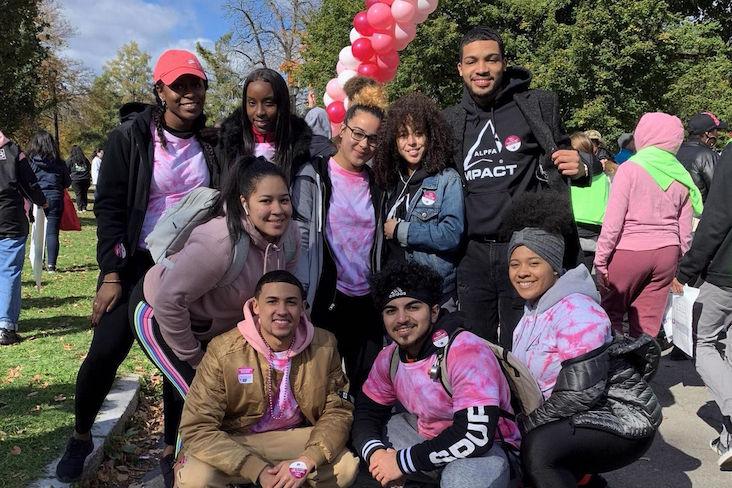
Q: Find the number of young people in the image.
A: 9